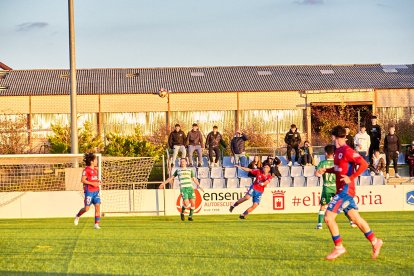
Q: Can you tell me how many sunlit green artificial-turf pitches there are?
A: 1